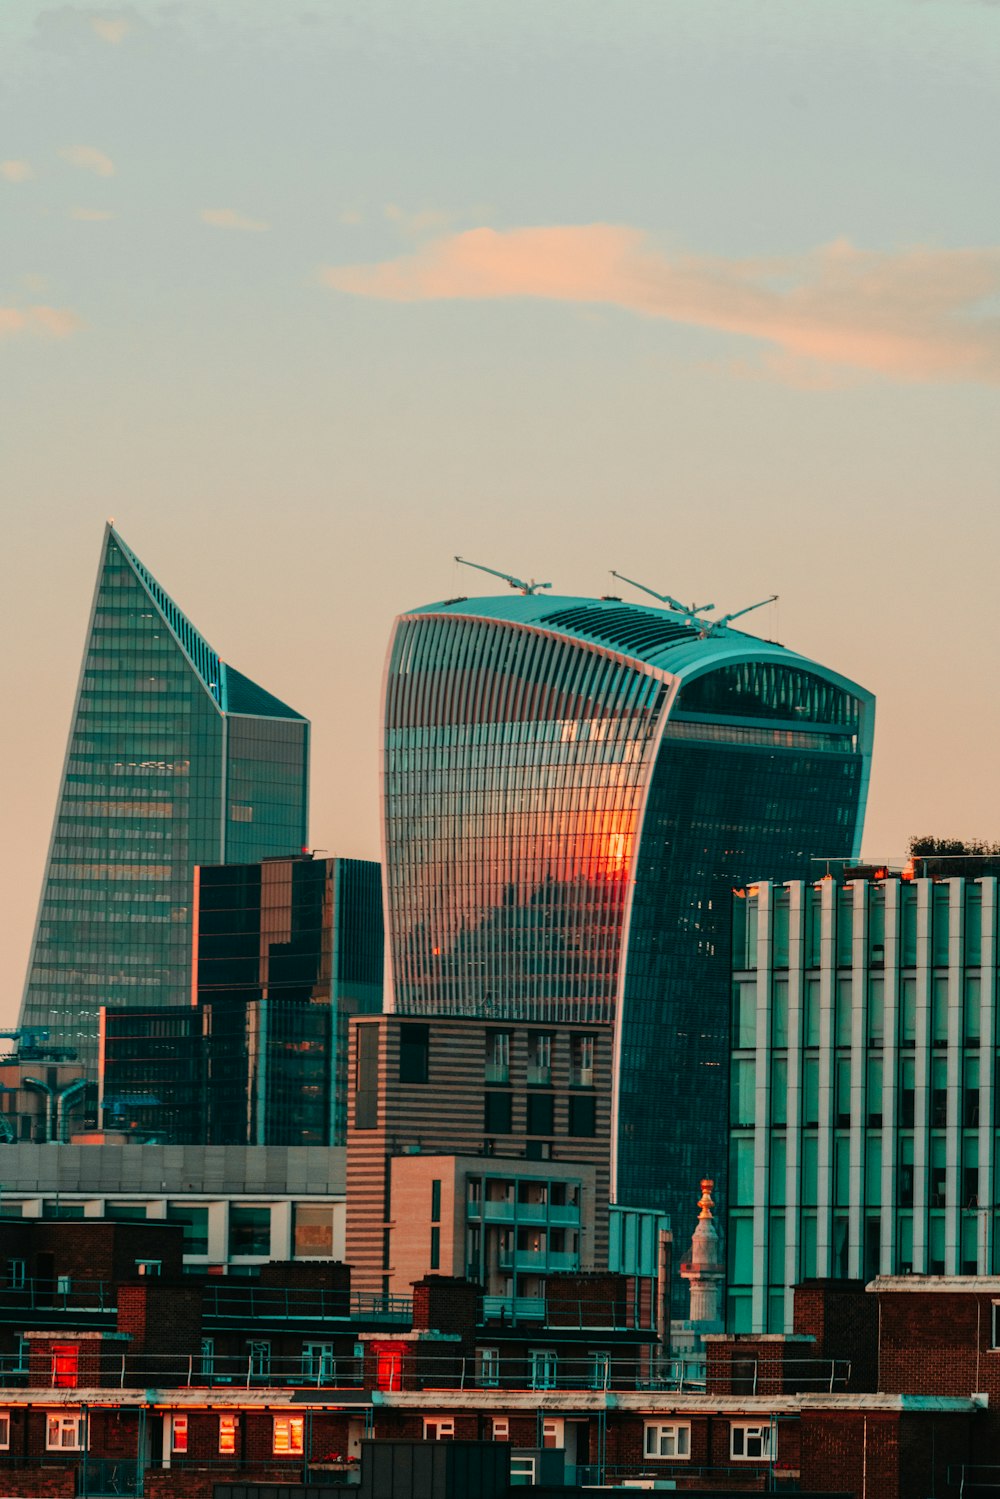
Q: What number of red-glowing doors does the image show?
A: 2